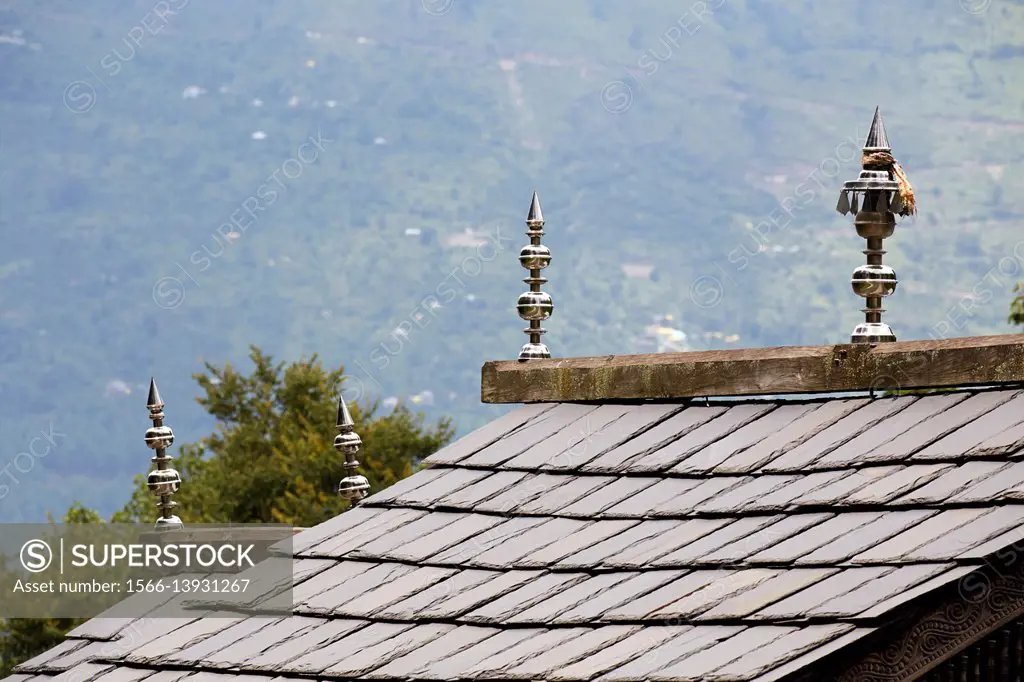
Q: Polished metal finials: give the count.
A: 4